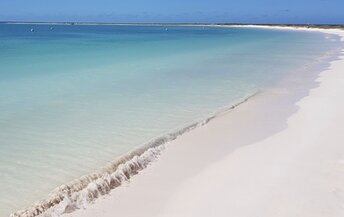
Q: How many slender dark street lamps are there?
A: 0